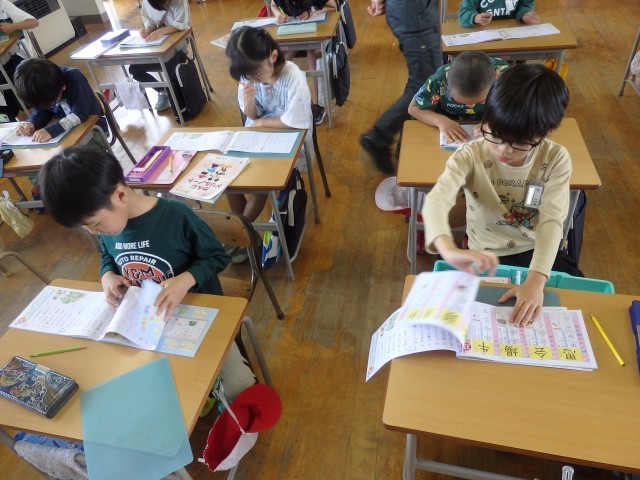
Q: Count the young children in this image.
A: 9